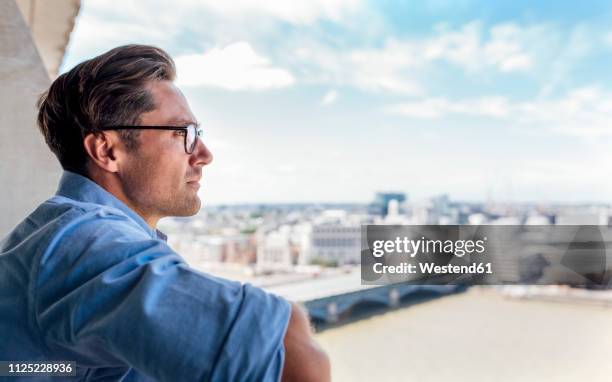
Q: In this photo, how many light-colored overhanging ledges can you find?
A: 1